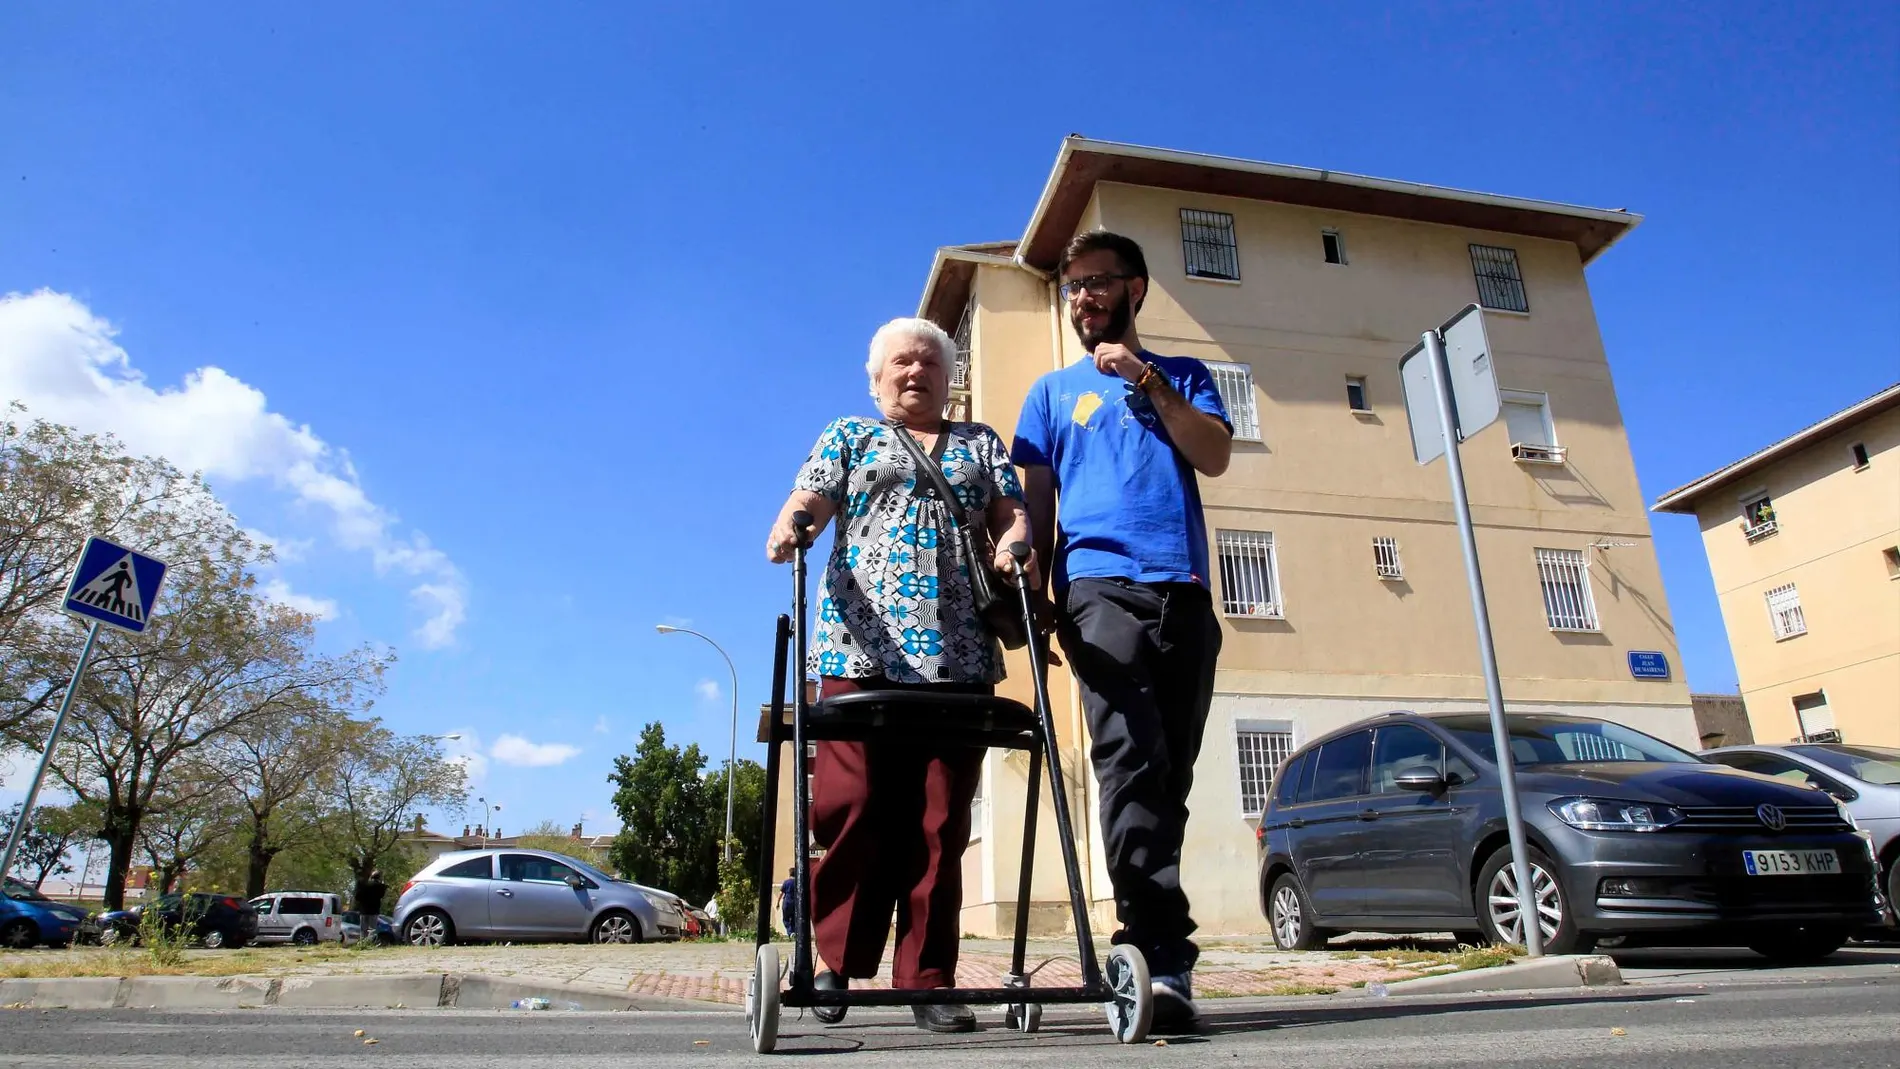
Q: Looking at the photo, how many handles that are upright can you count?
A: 2